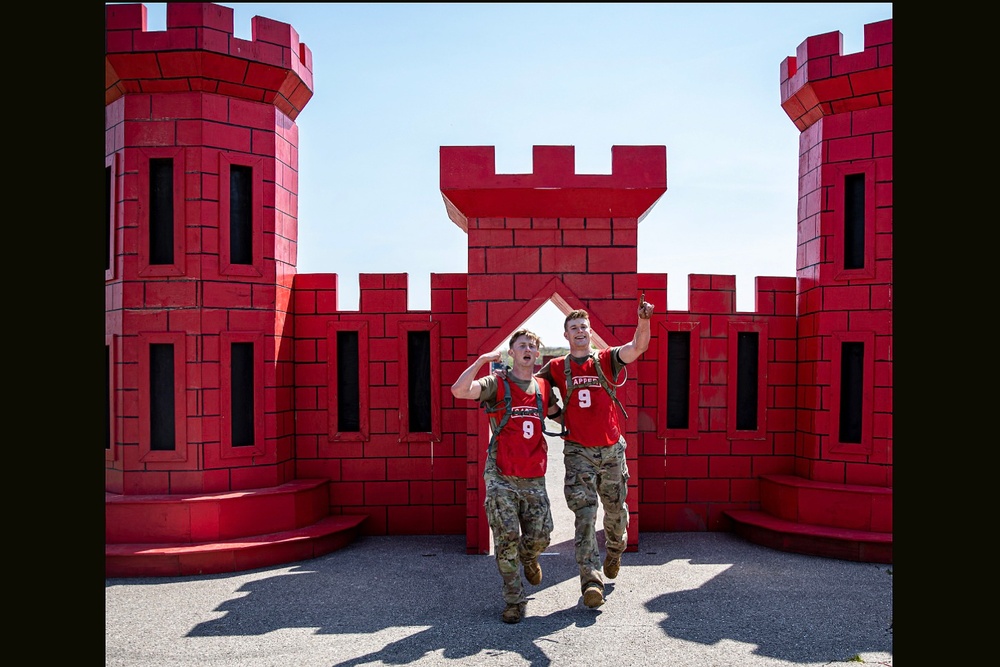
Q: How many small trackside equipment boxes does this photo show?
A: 0